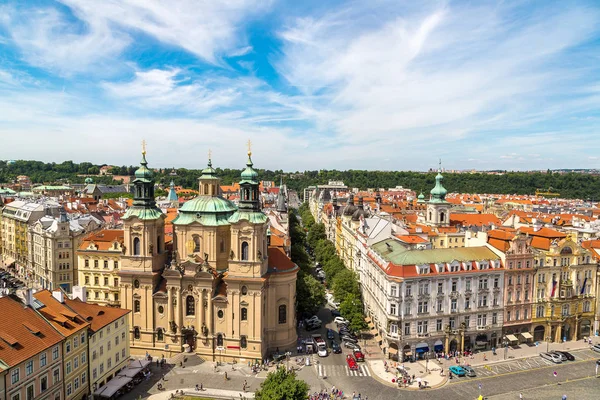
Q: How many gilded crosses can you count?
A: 3